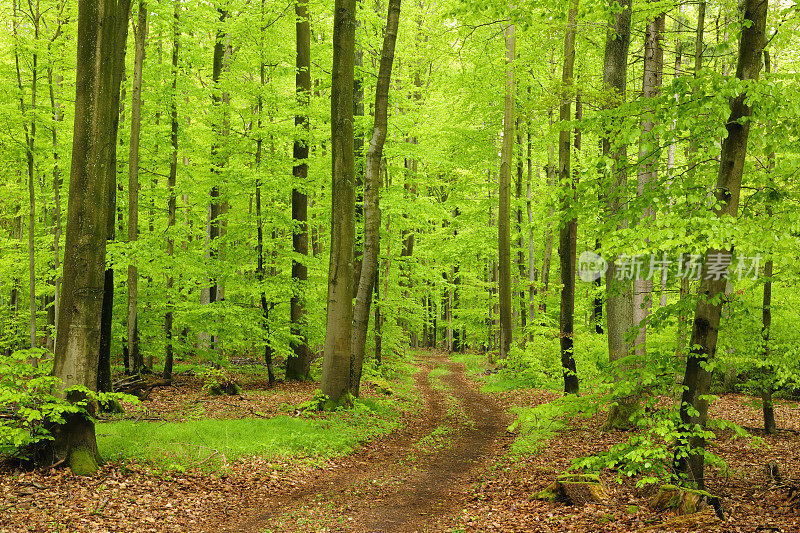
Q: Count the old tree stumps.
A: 2